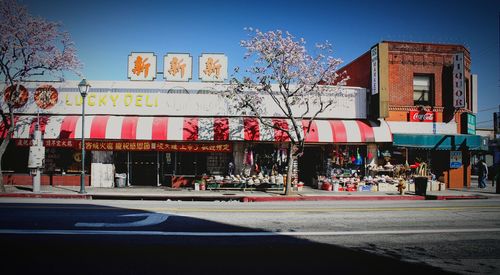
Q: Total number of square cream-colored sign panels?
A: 3